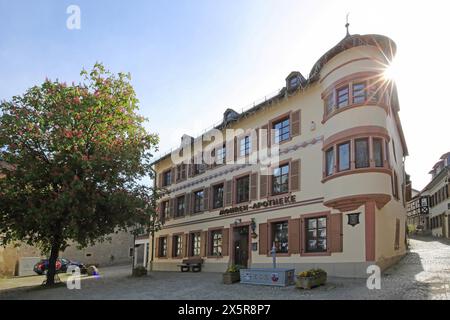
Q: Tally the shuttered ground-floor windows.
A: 6